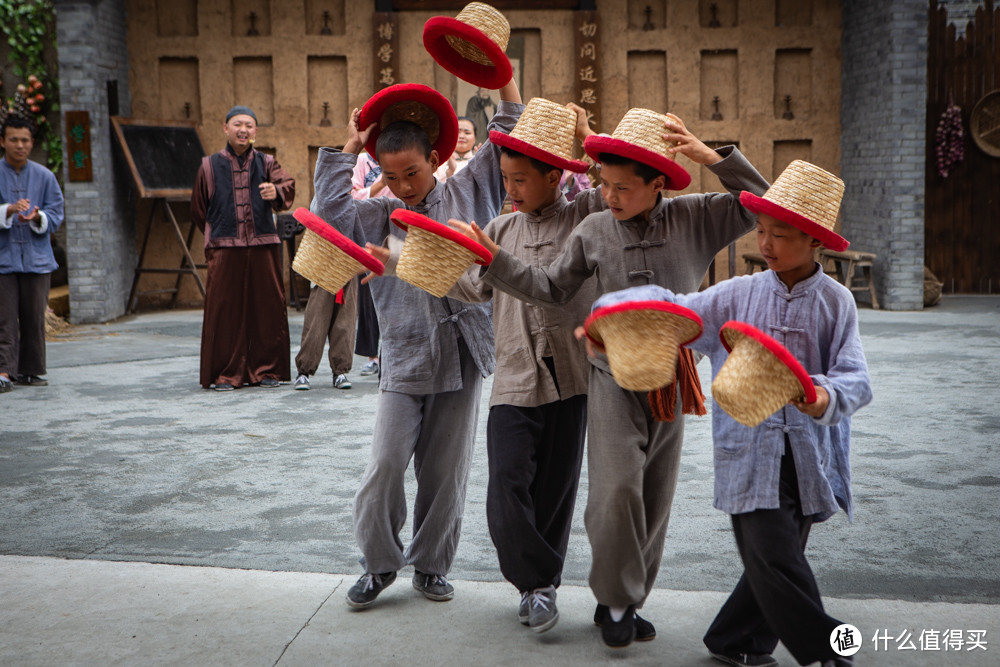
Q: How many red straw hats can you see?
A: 9